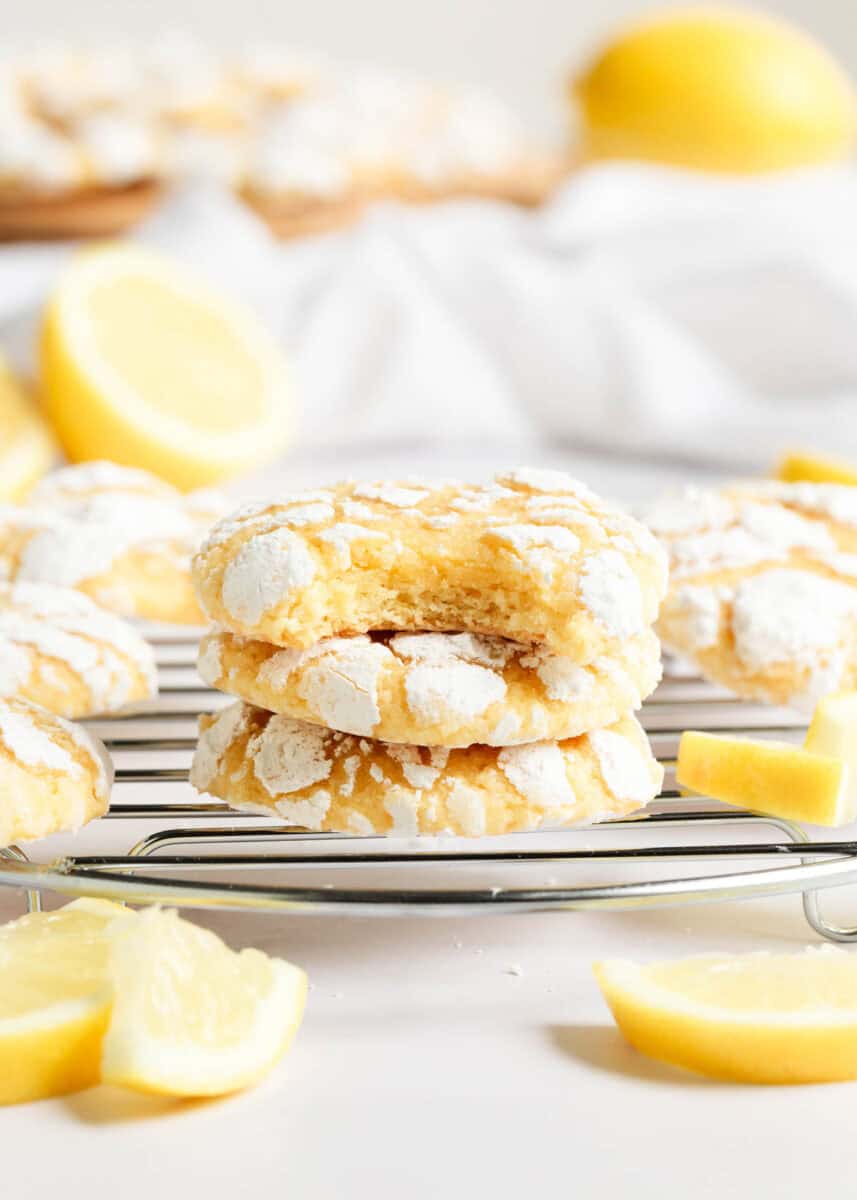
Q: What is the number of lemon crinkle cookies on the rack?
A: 7